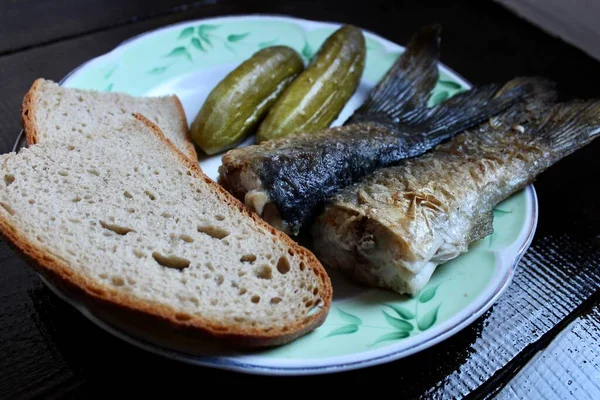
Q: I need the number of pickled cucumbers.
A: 2